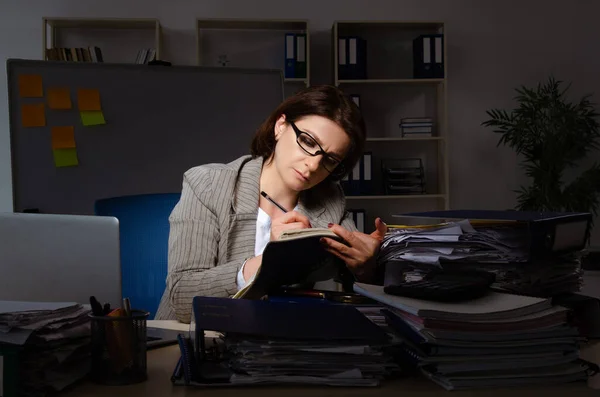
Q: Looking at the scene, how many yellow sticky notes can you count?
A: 2